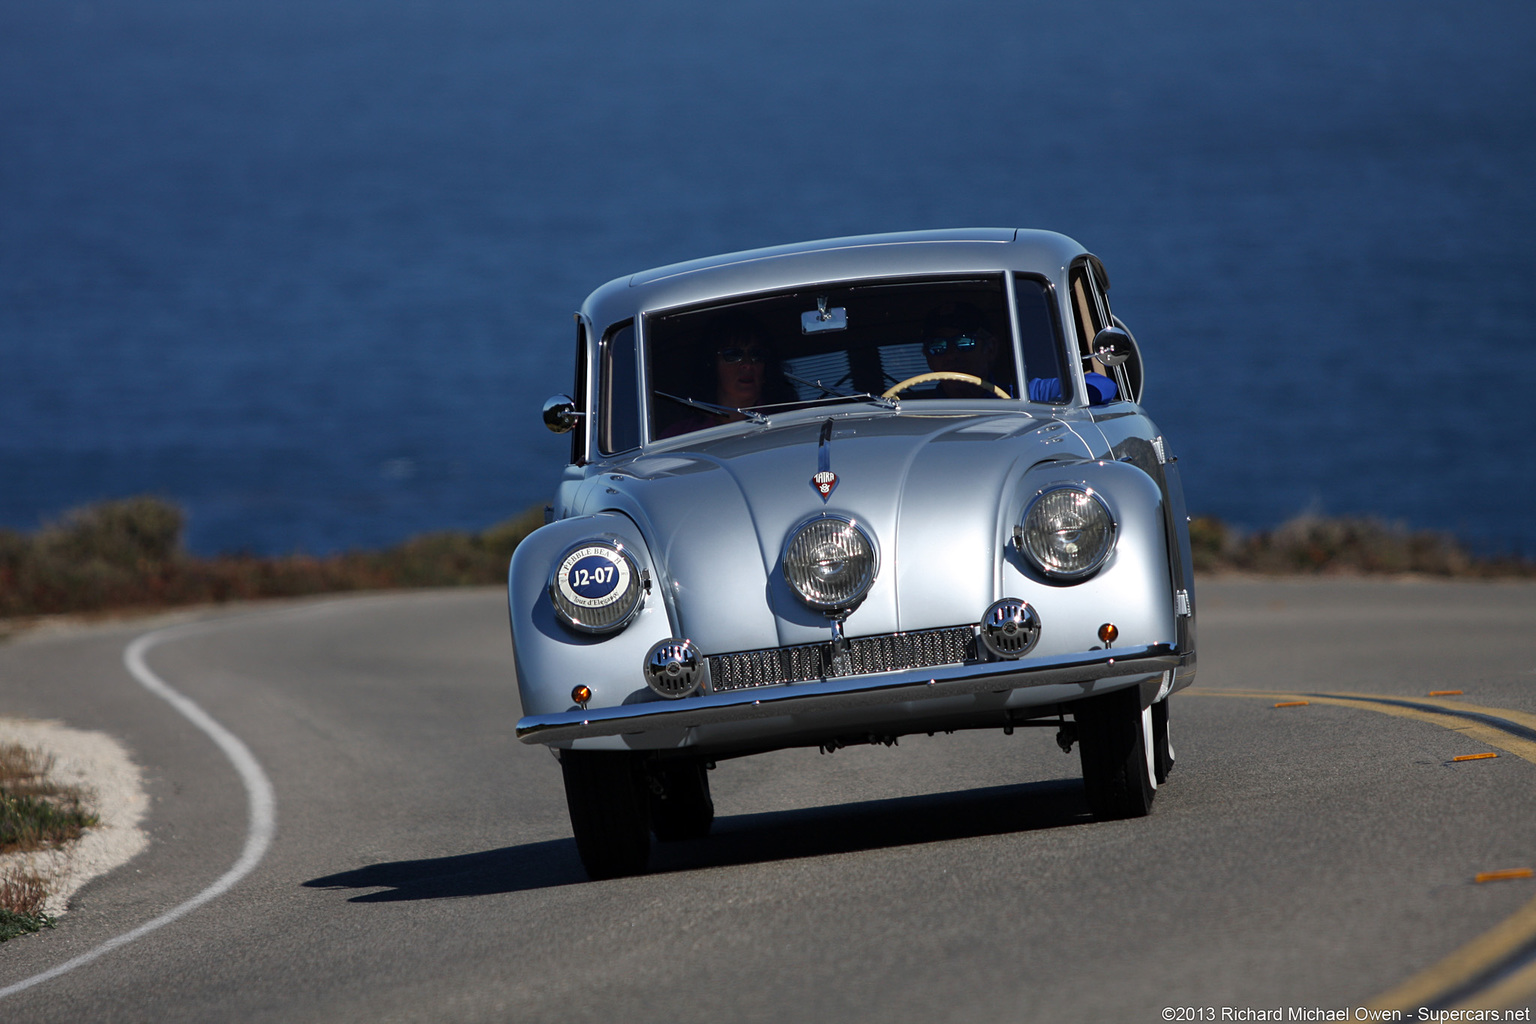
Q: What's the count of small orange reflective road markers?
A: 4